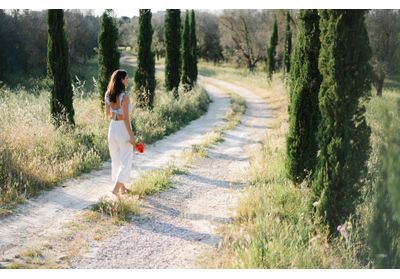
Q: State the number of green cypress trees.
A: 10